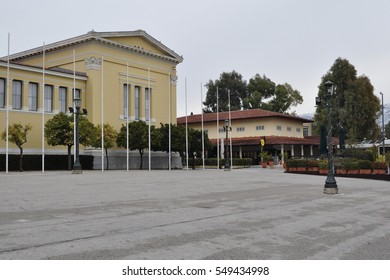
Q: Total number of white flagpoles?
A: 11